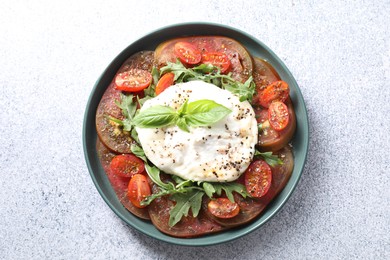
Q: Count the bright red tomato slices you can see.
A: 10